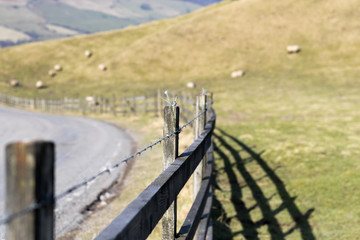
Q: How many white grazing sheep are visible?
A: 10